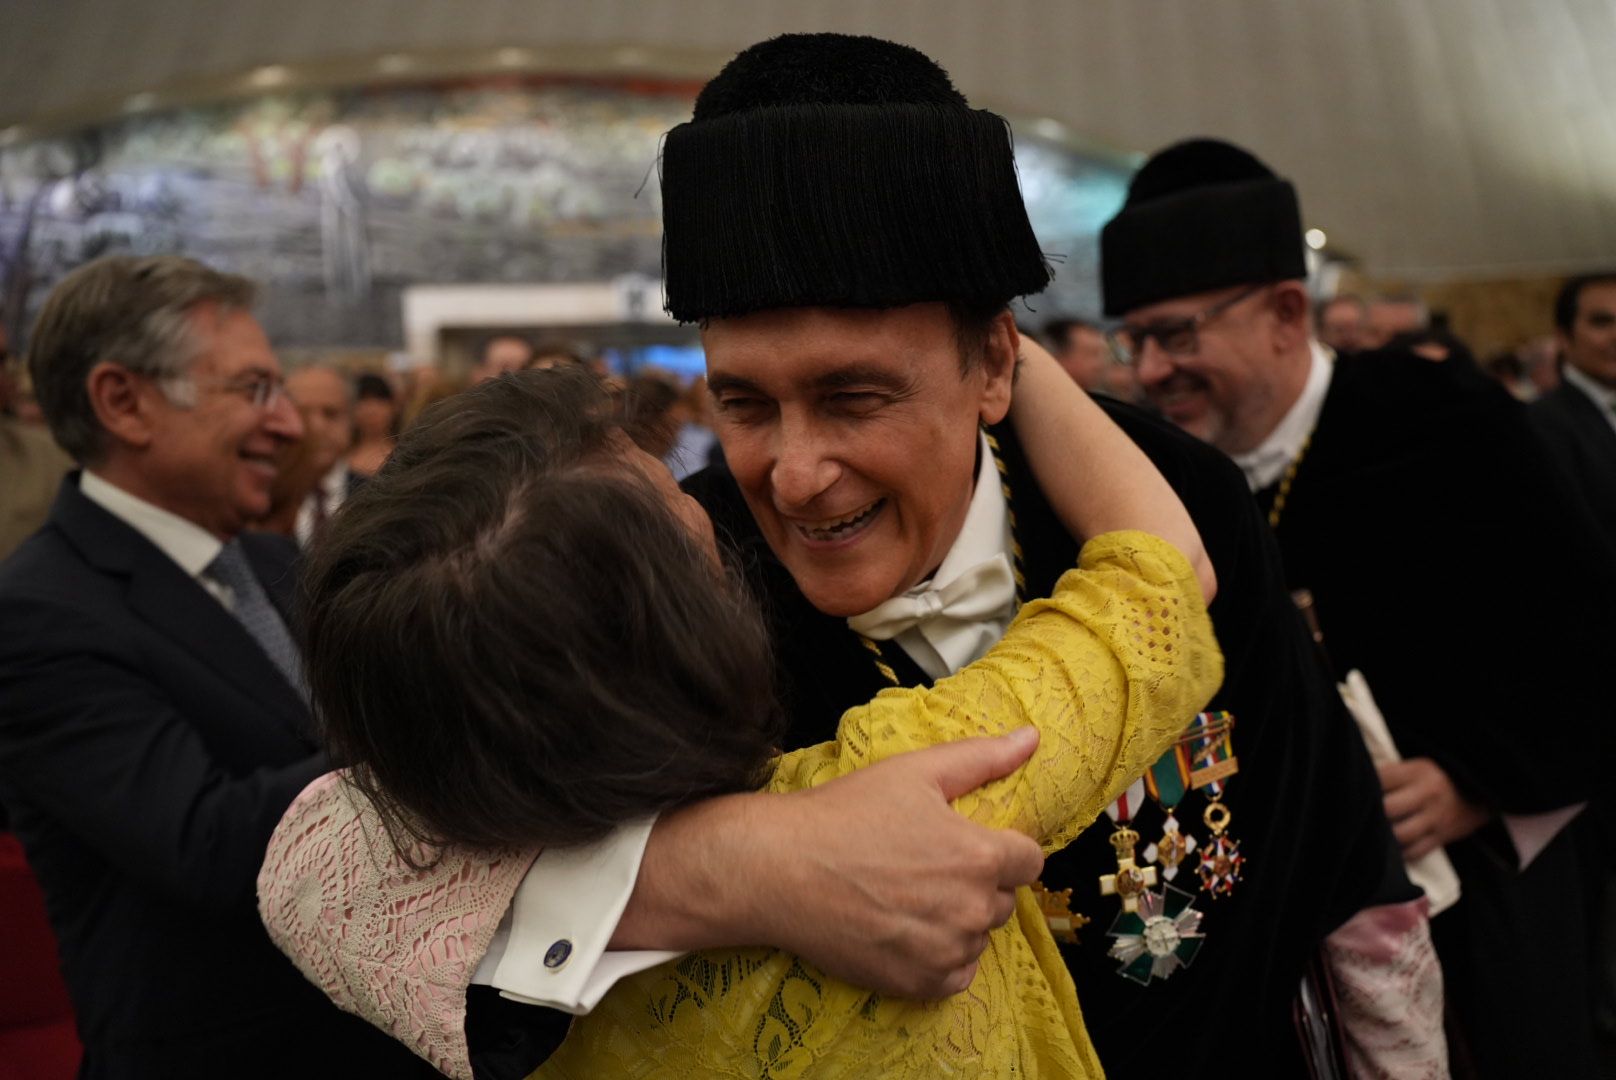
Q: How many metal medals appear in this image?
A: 5